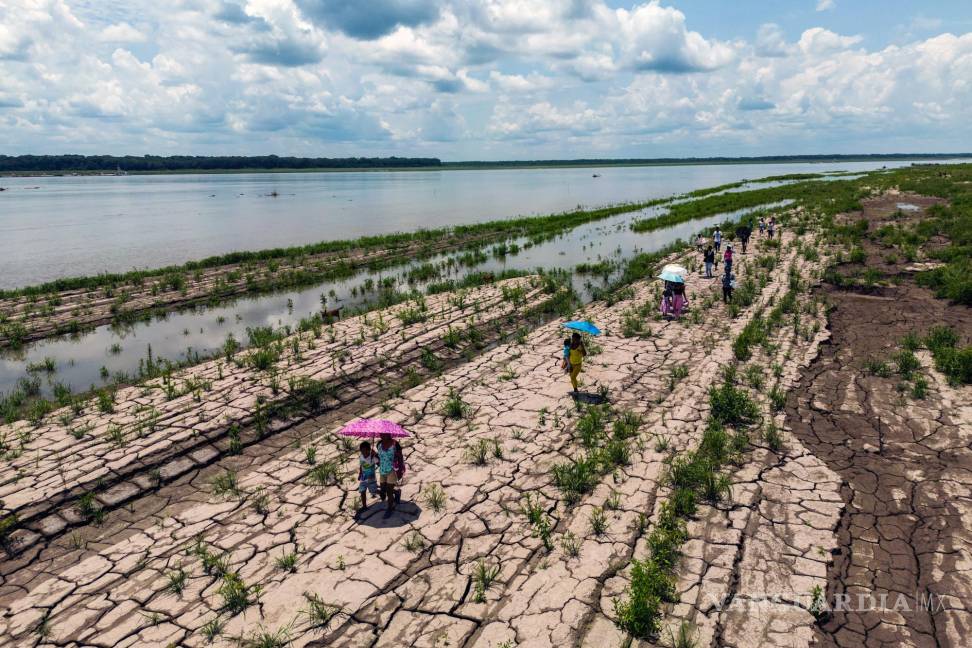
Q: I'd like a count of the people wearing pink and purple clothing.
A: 3